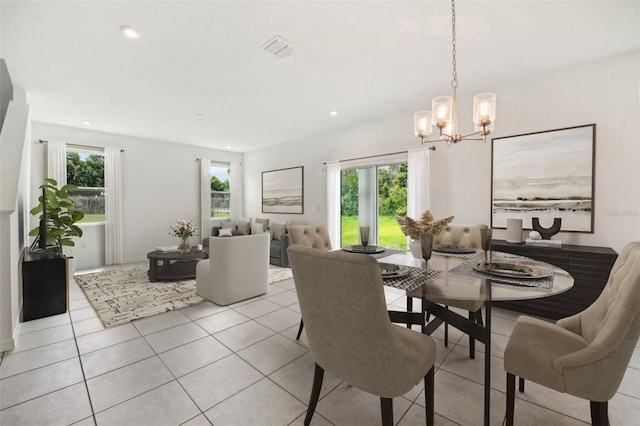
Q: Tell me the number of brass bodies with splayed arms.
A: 1